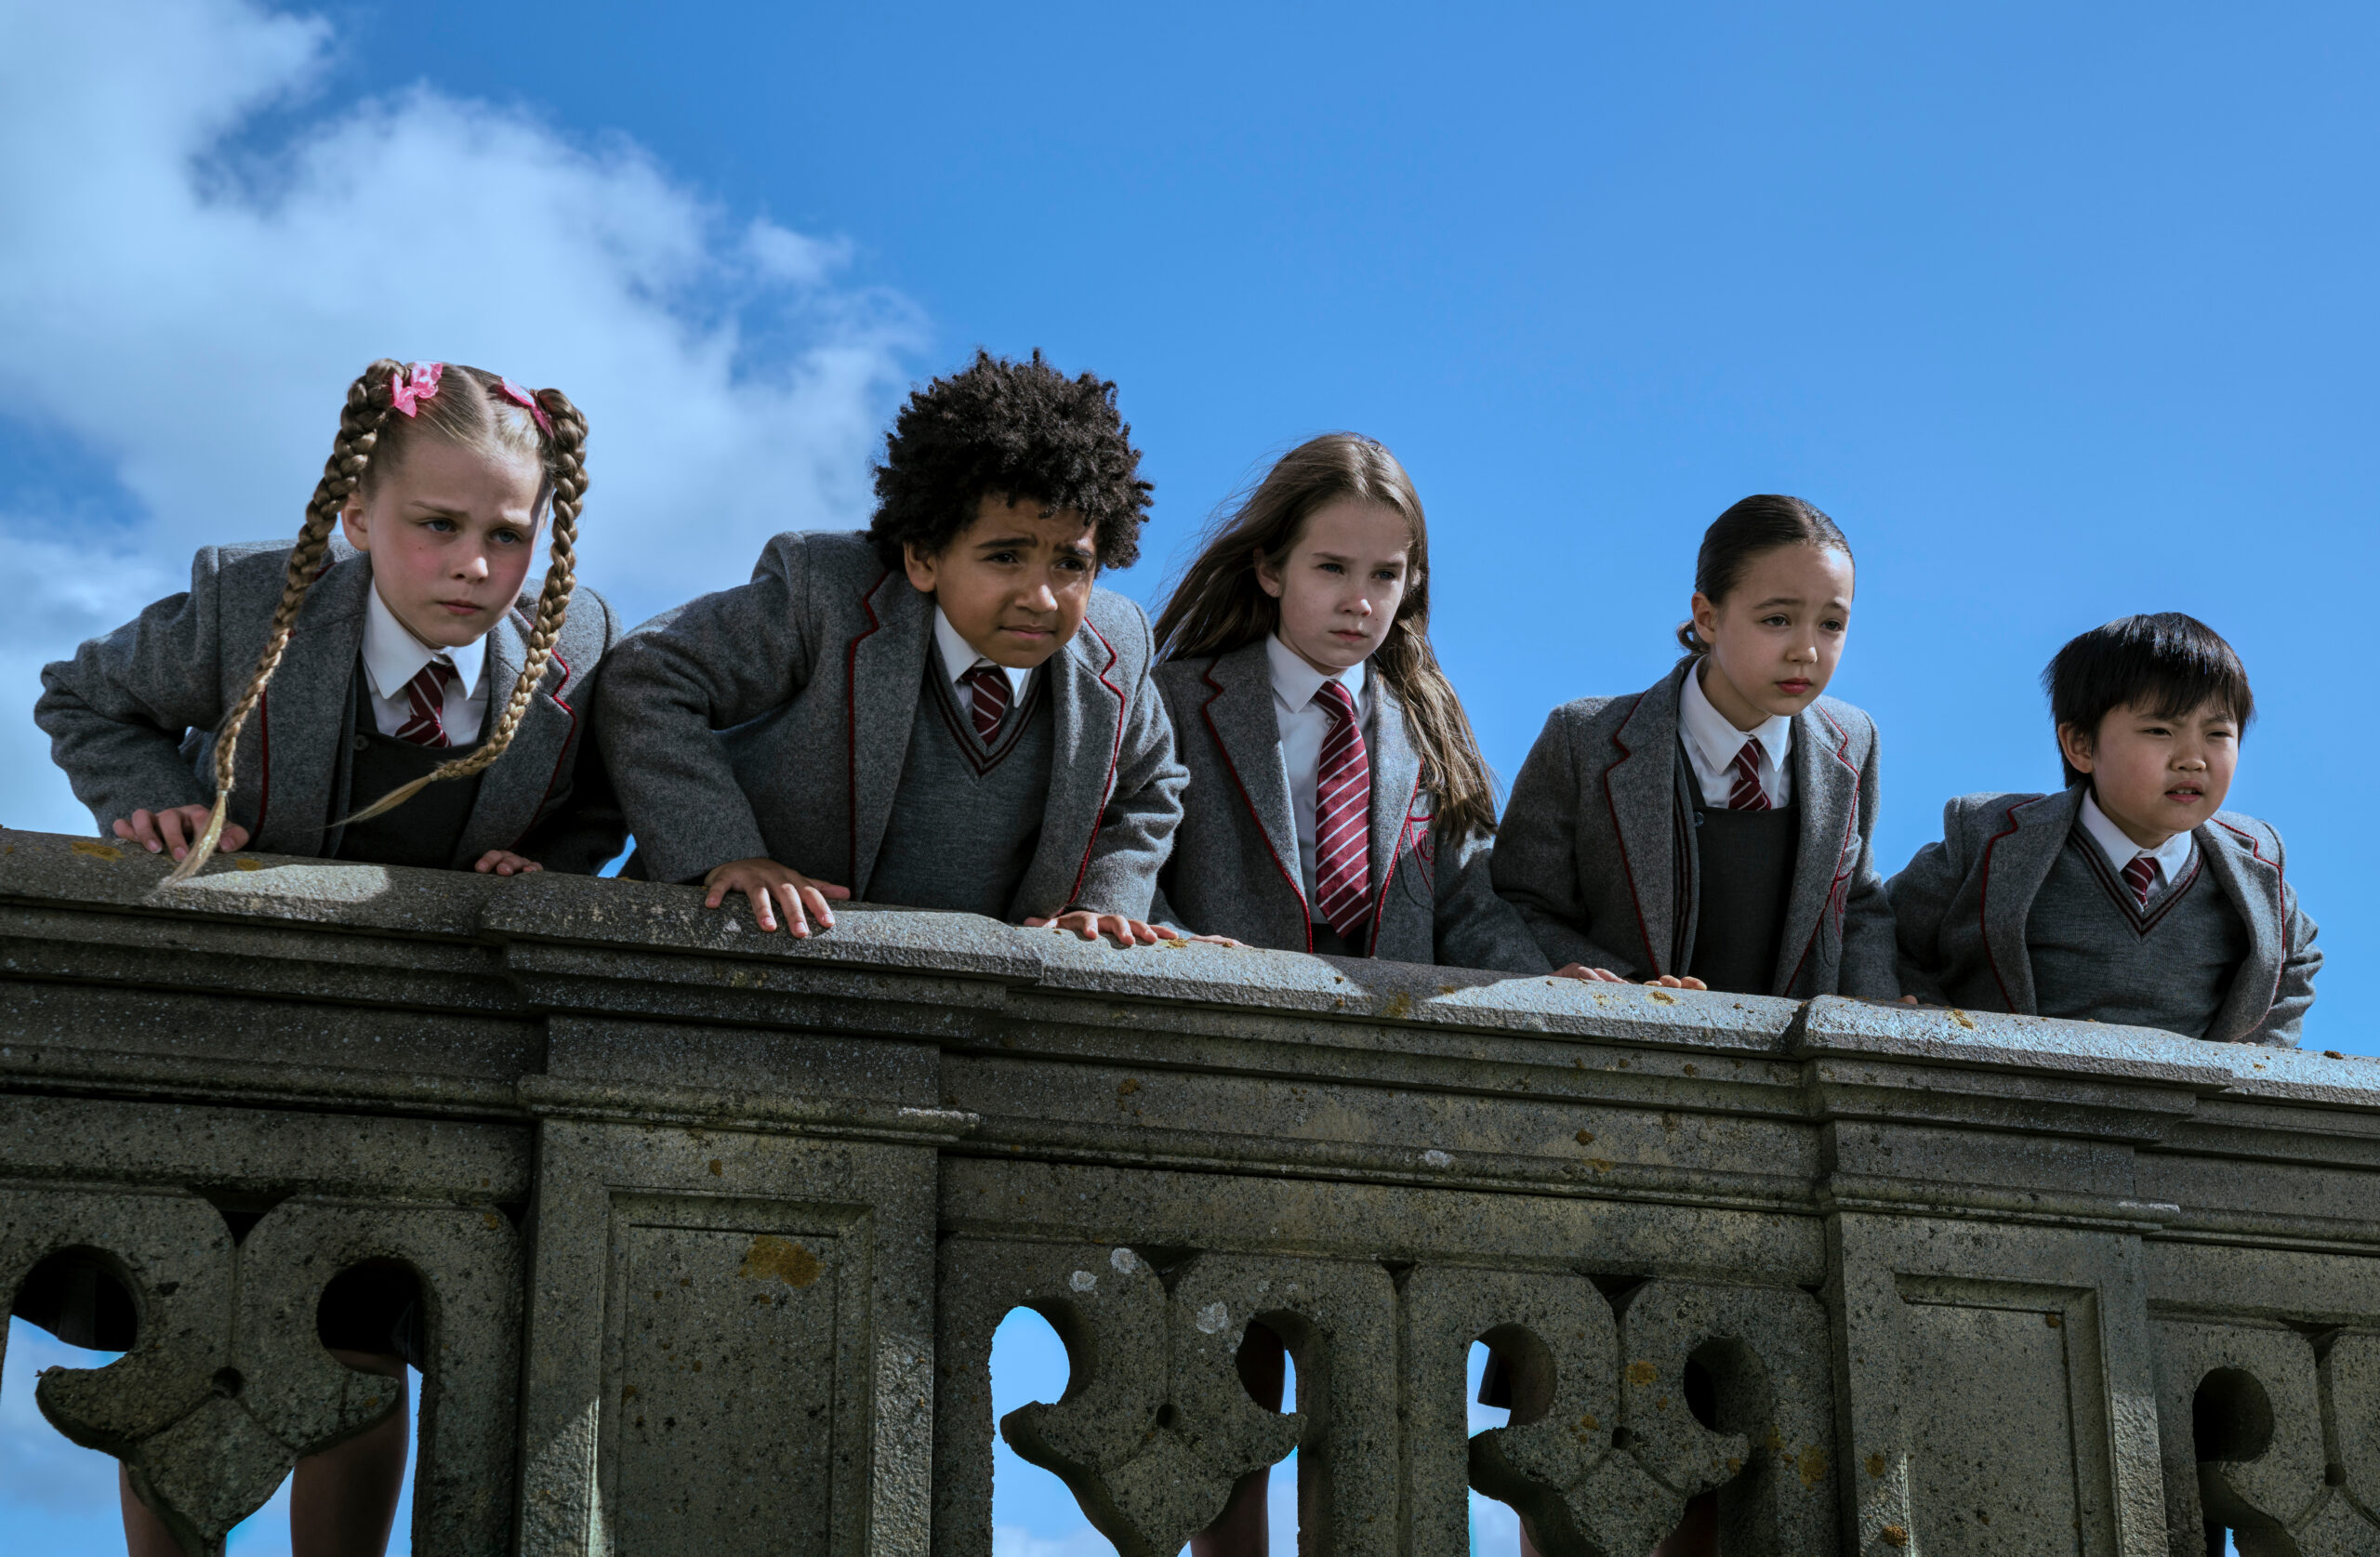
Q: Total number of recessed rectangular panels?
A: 2